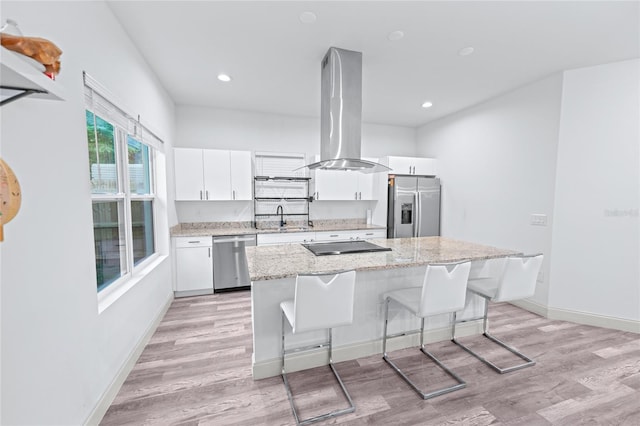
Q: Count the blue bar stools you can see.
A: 0